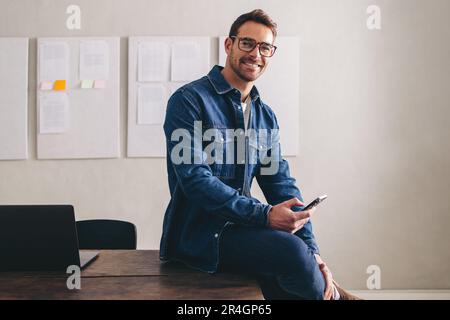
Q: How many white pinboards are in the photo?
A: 4